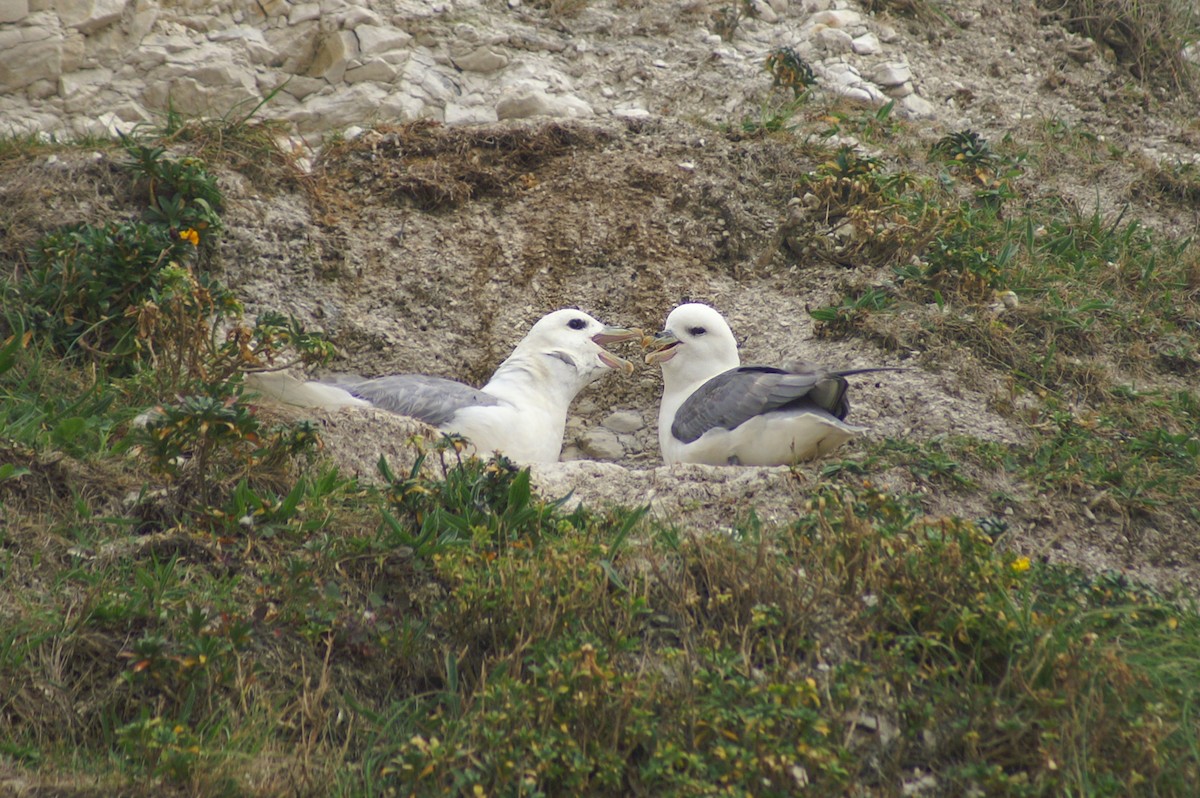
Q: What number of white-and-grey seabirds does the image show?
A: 2